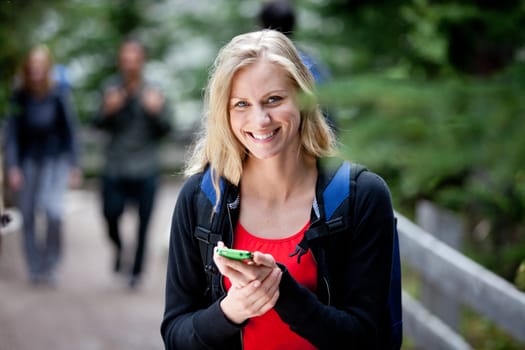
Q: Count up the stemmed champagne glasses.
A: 0